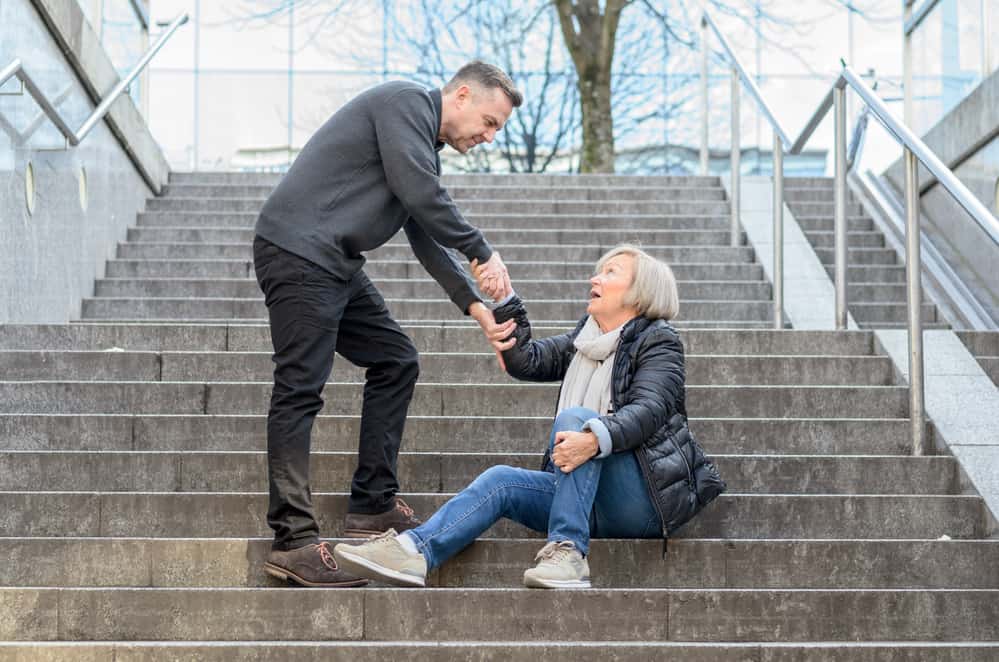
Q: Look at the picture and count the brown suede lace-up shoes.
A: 2